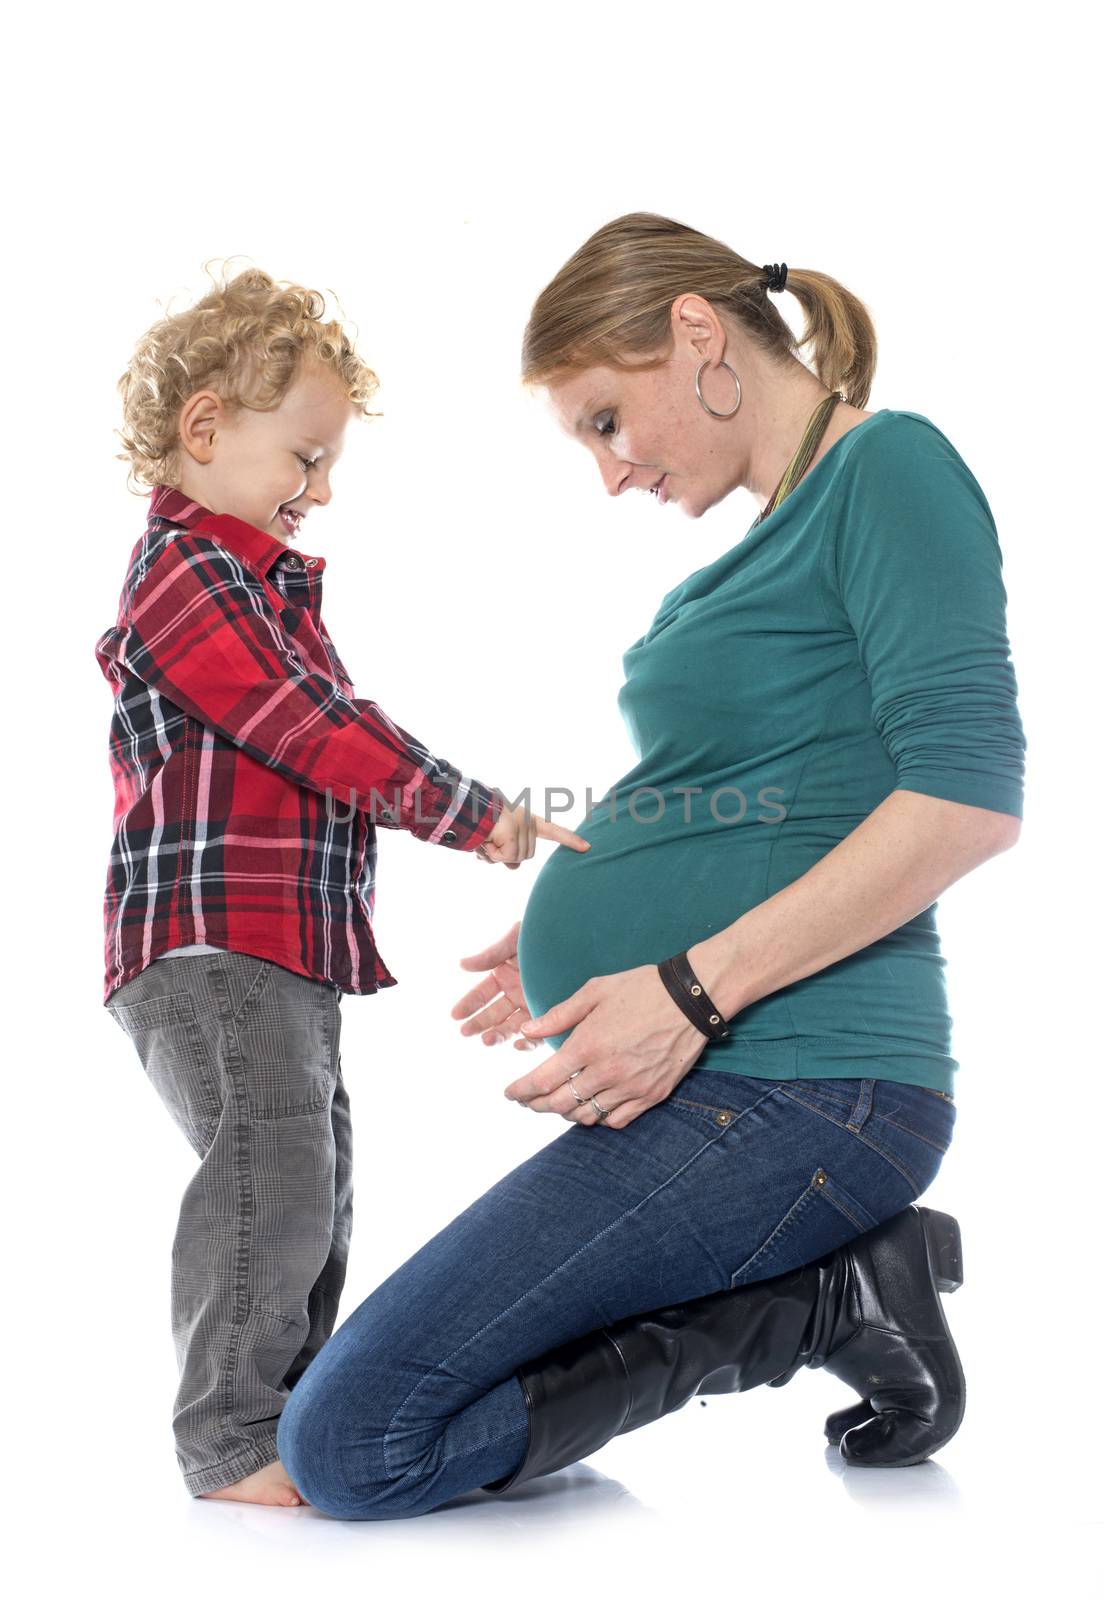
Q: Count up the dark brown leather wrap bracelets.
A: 1